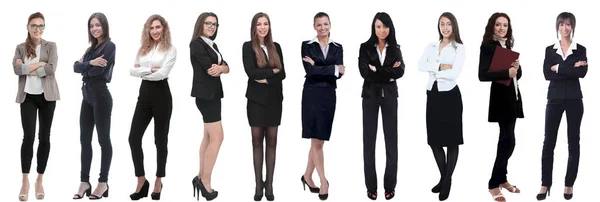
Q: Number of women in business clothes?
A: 10